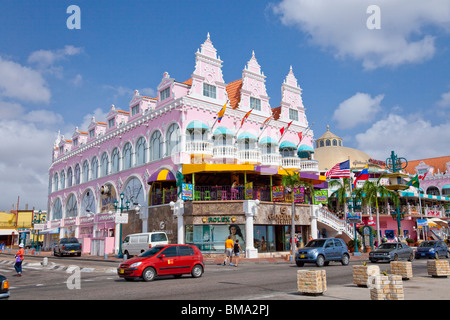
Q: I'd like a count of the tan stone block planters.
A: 5